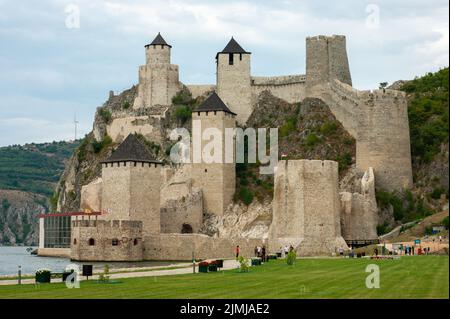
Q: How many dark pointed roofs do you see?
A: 4